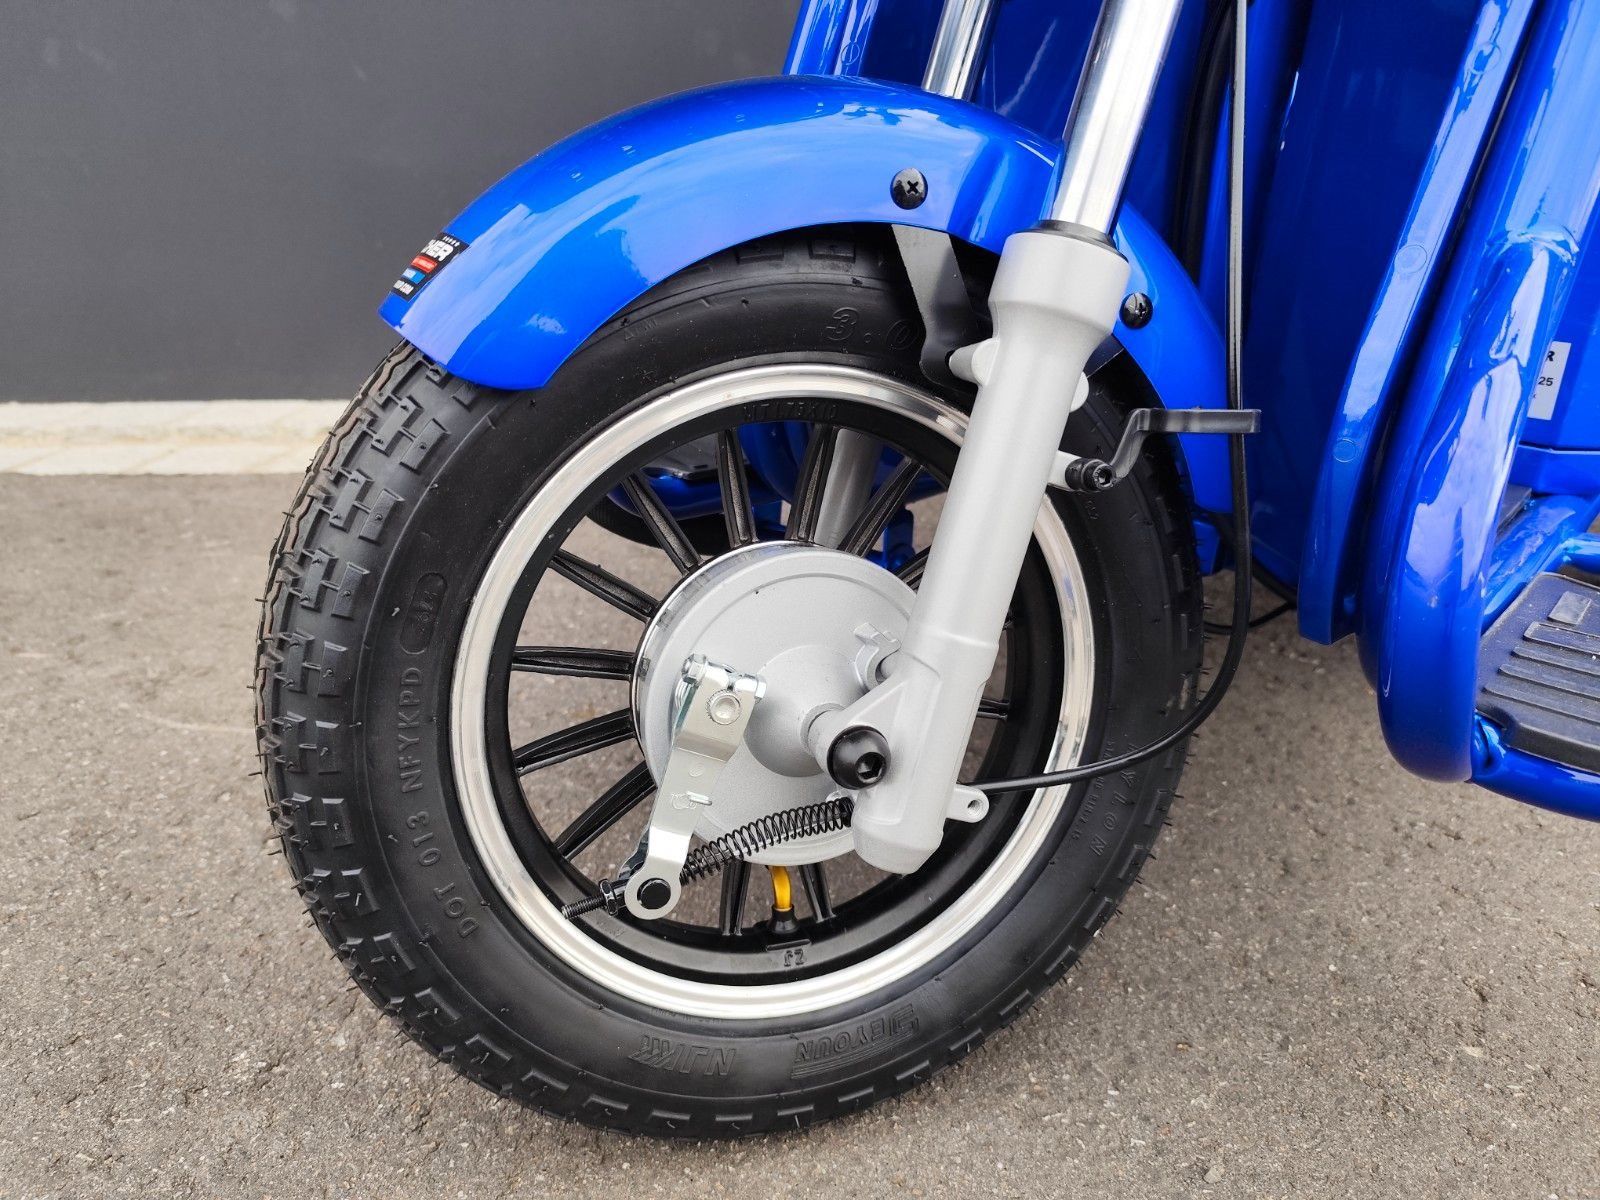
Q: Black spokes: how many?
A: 13